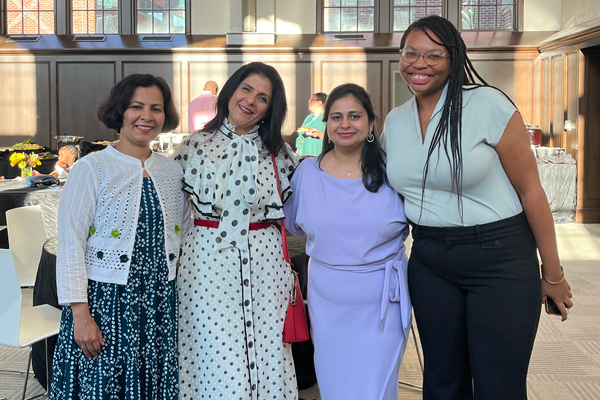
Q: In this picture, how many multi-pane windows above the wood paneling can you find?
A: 6